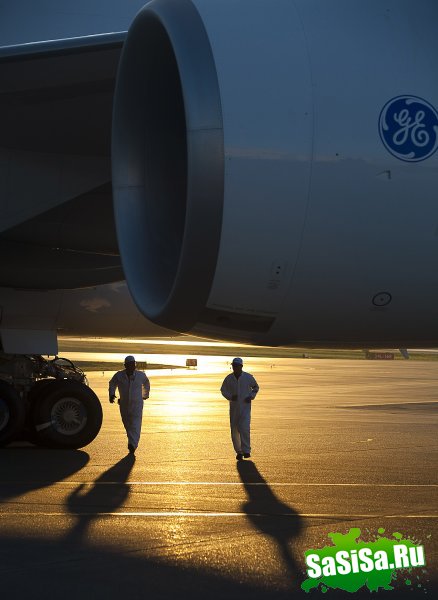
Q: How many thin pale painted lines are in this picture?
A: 2